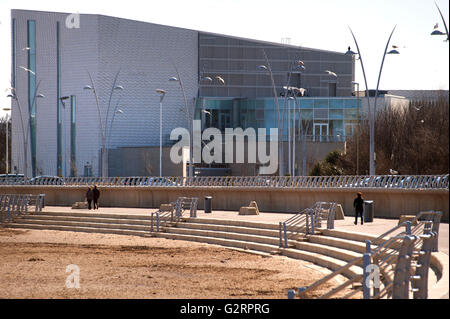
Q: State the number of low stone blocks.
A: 5